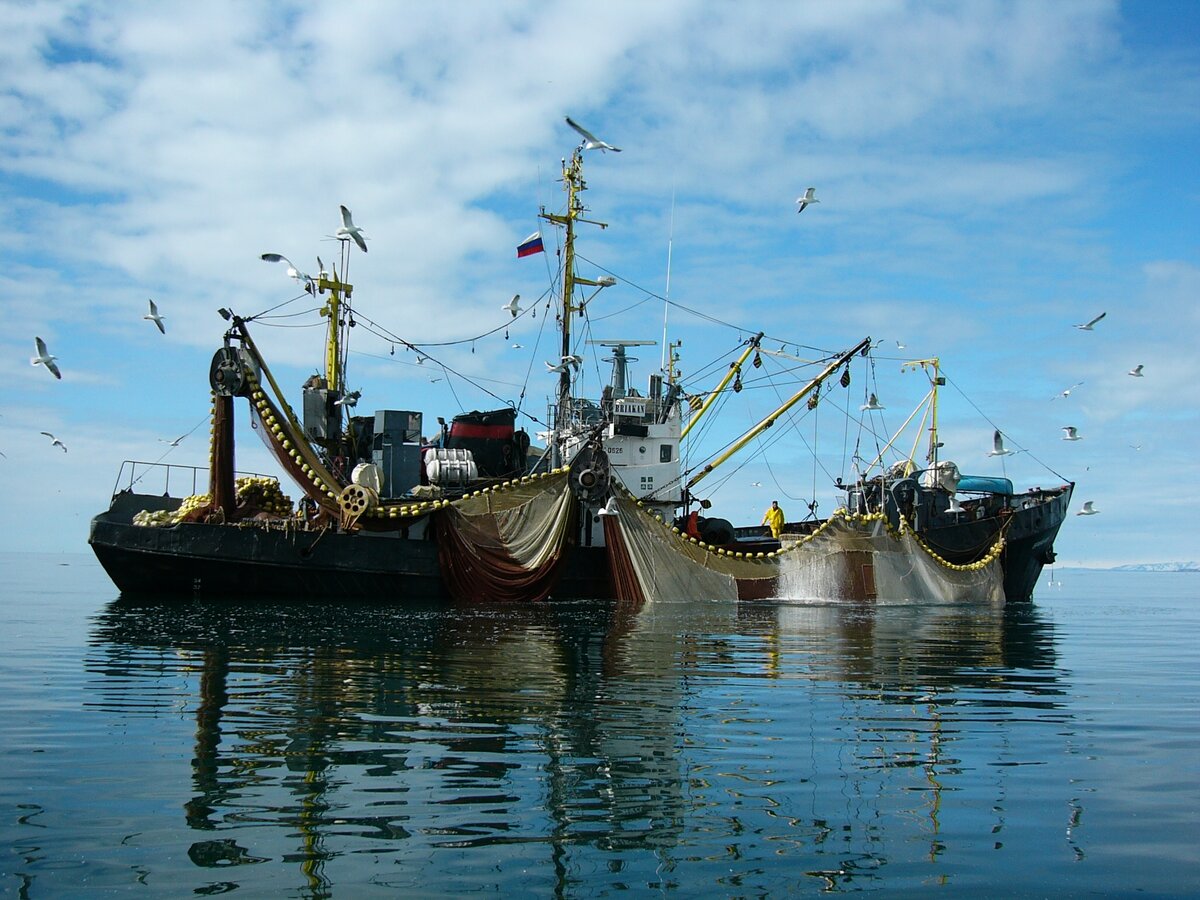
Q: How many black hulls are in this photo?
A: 1